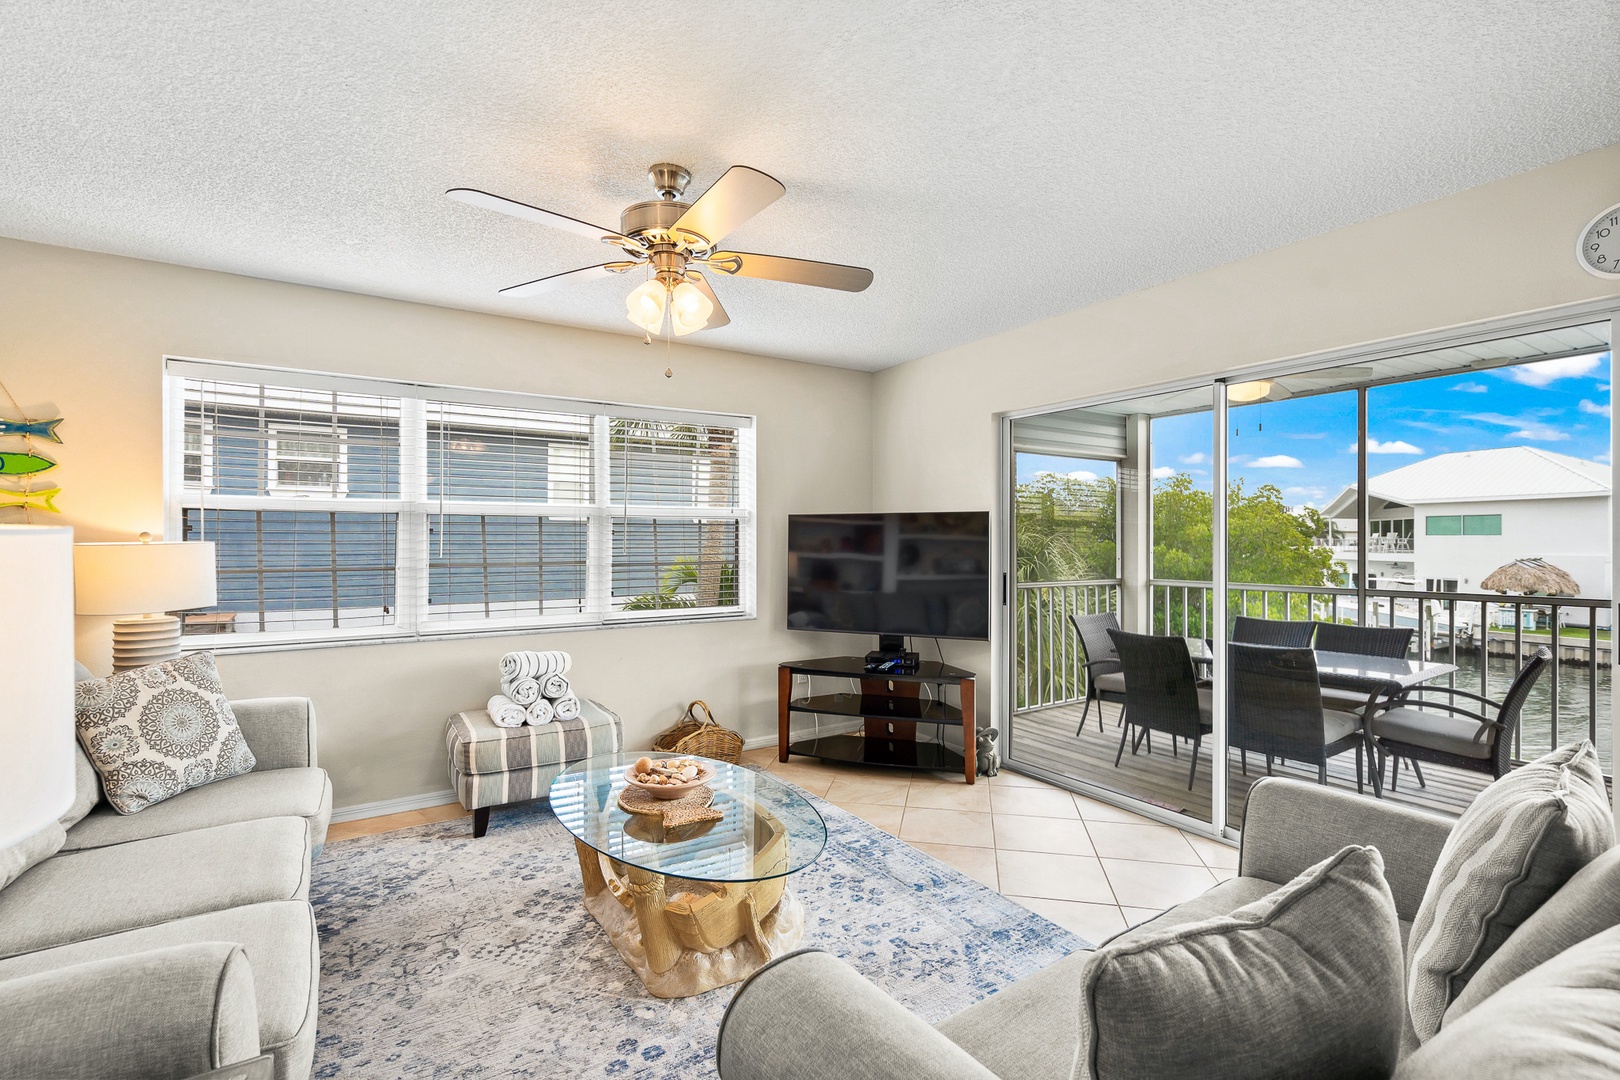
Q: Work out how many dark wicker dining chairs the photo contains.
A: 6